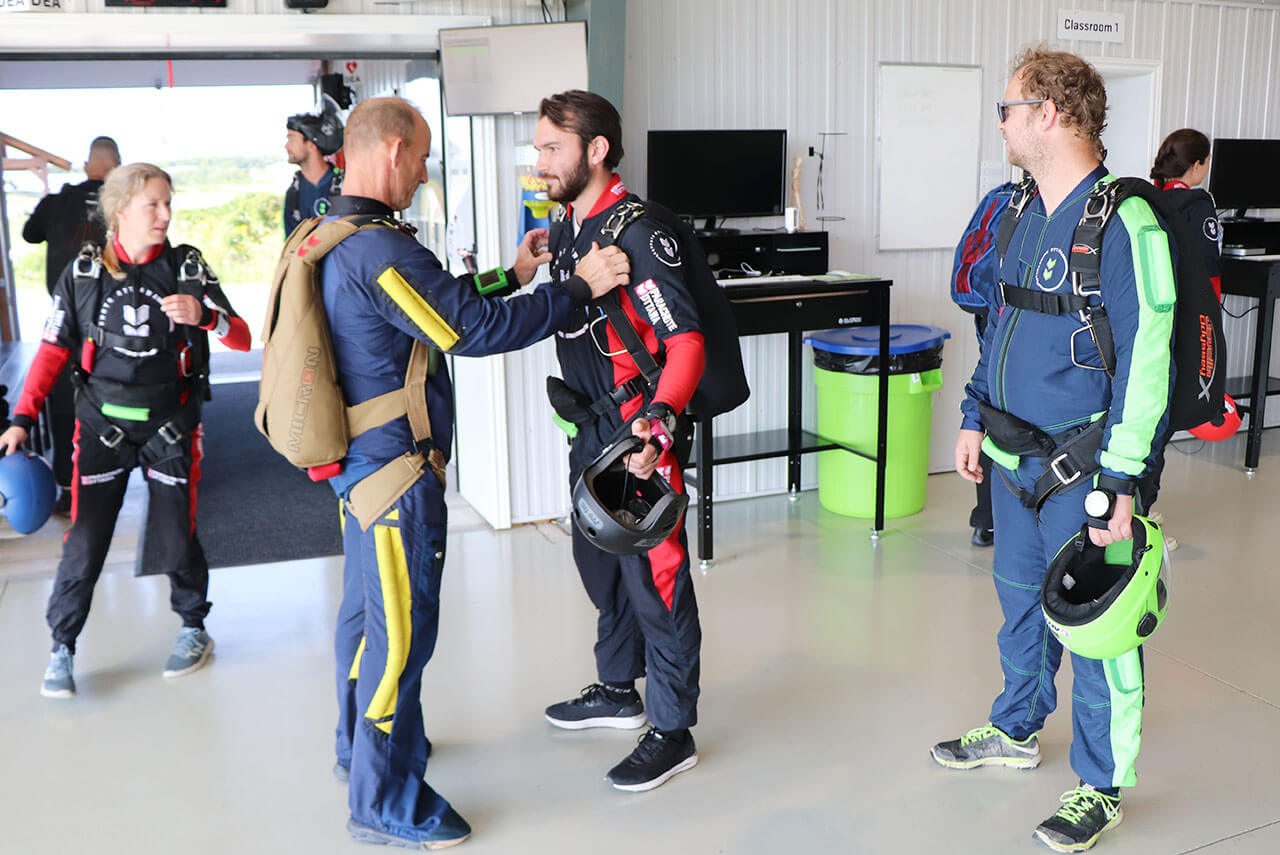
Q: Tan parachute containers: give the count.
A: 1